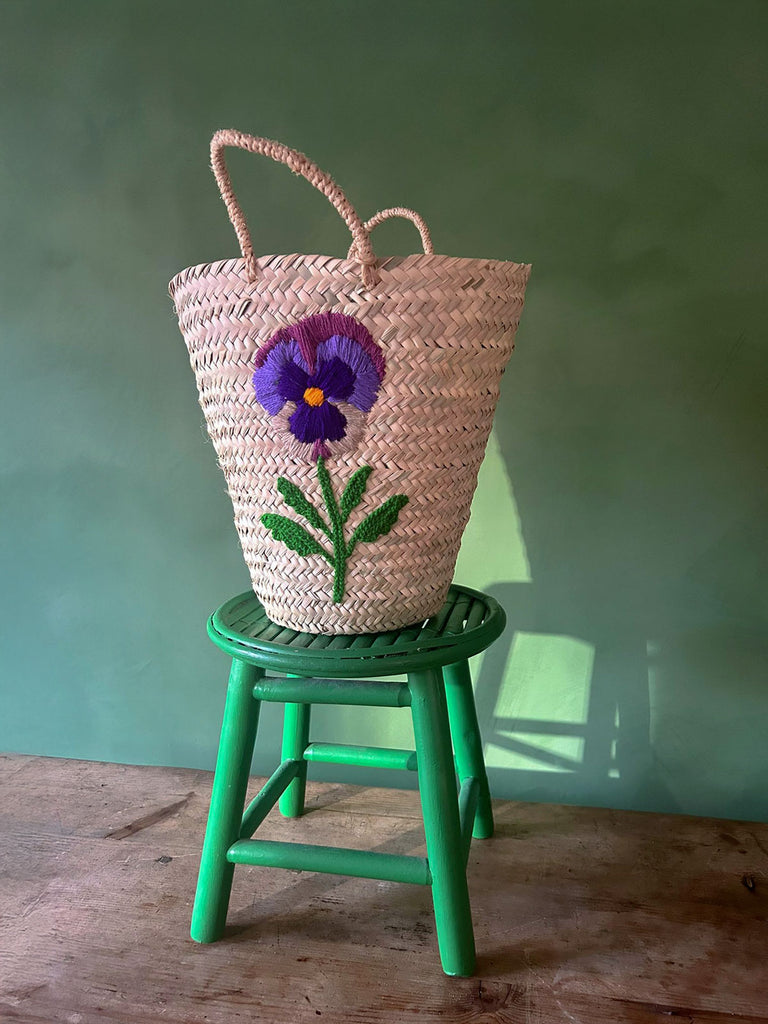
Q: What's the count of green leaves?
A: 4